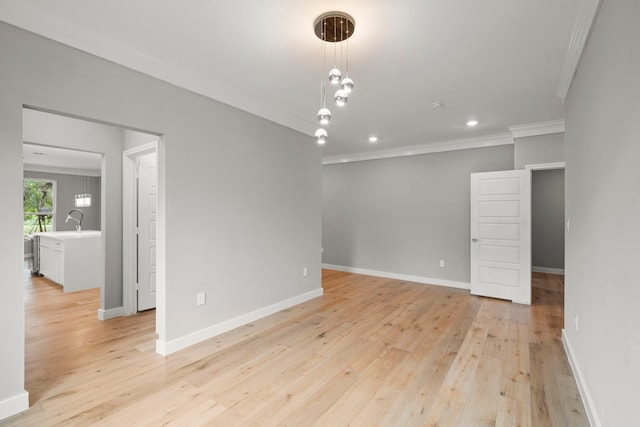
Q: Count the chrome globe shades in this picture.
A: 5